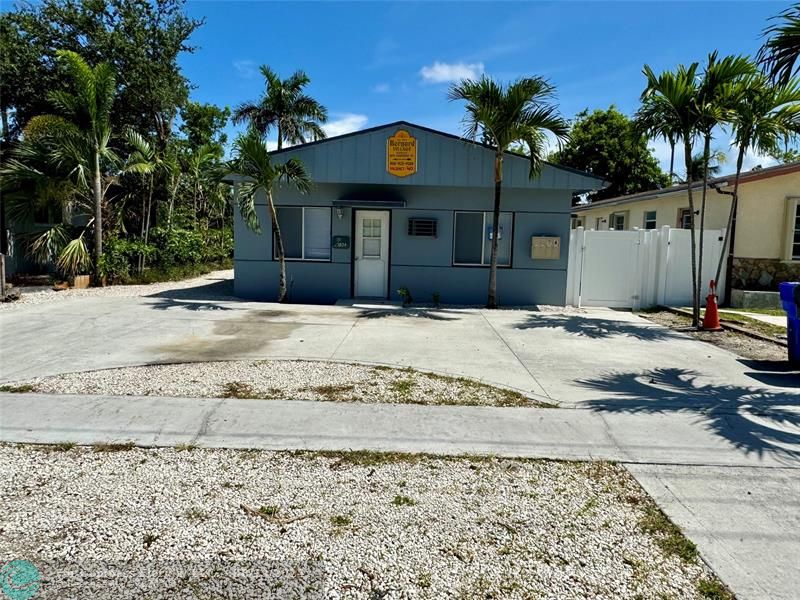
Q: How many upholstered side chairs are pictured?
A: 0